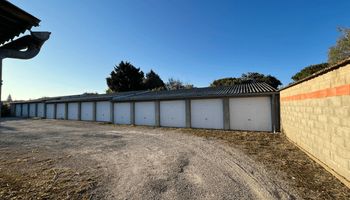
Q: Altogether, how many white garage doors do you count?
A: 14